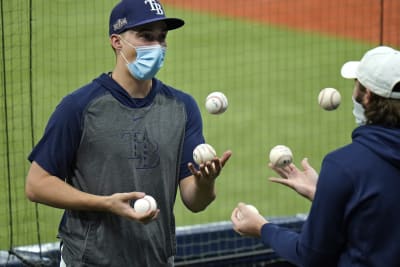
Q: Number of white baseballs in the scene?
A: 6